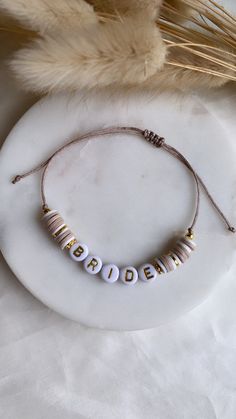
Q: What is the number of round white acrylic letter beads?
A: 5